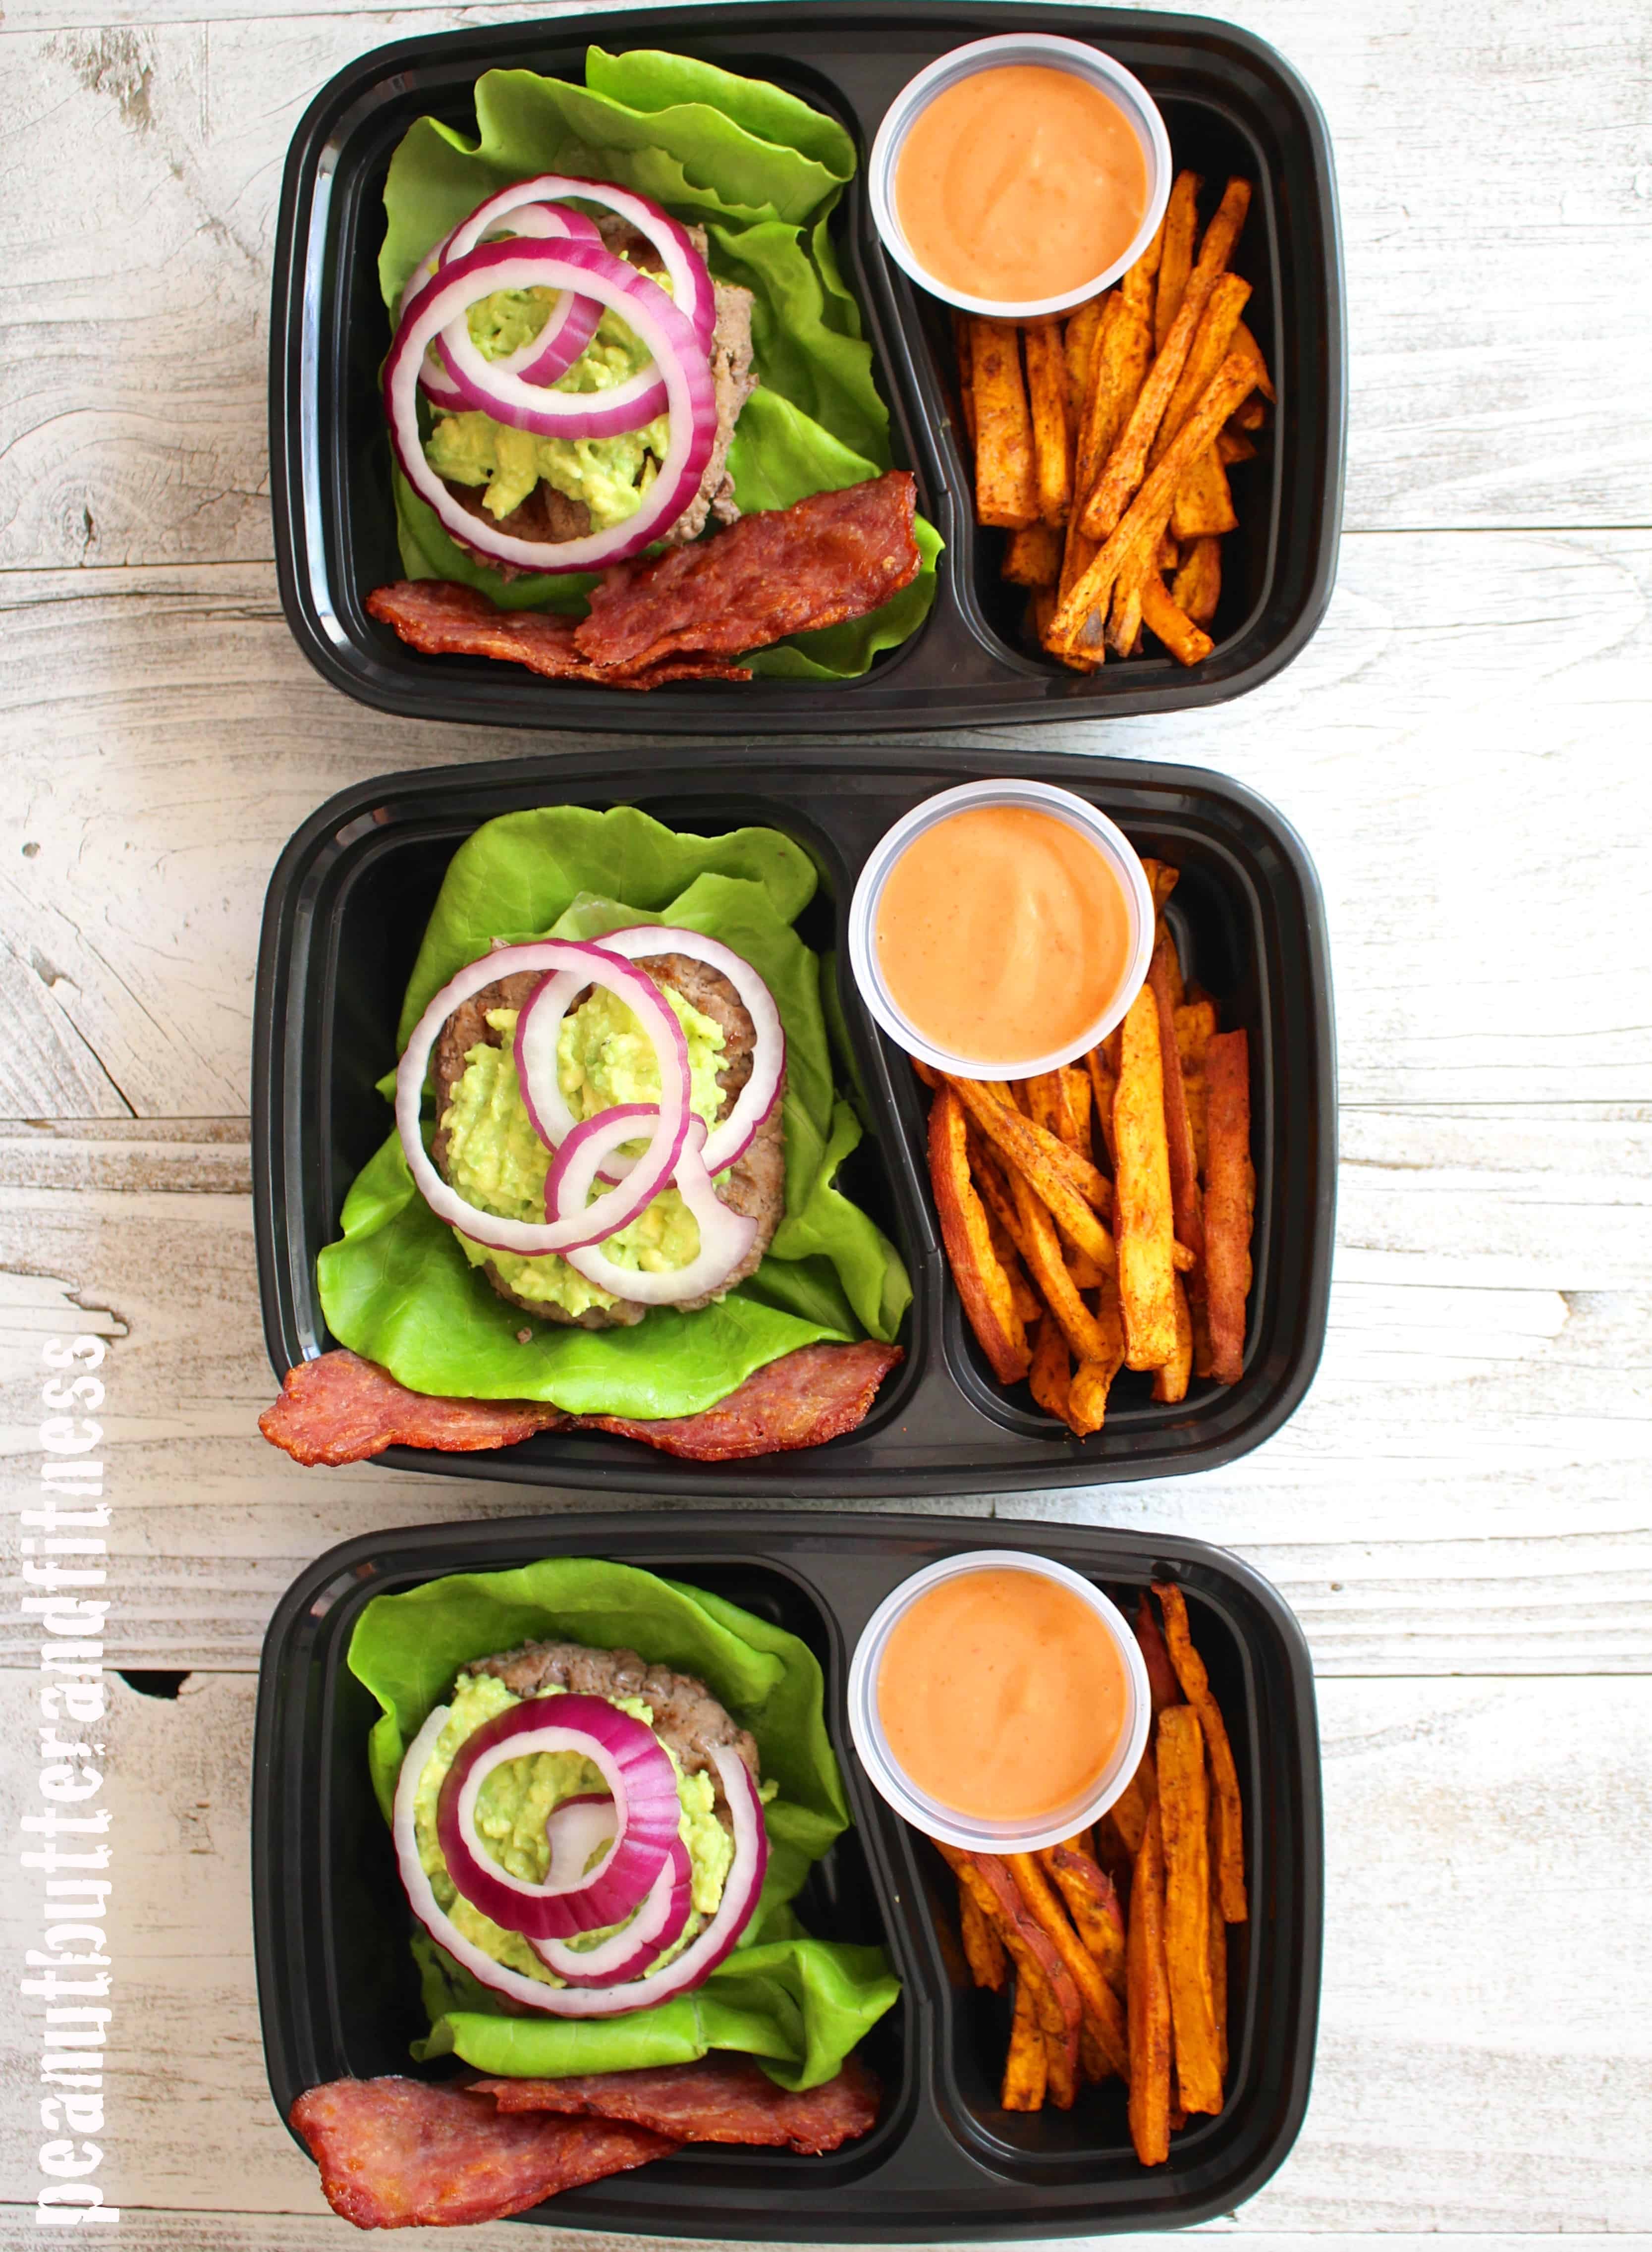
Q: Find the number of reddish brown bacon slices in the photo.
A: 6